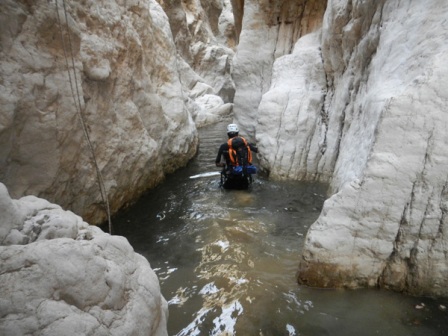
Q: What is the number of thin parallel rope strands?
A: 2